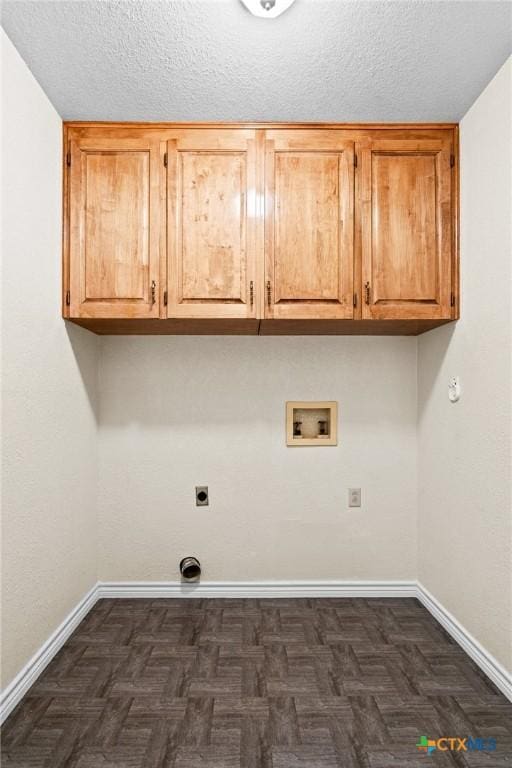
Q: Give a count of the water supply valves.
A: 2